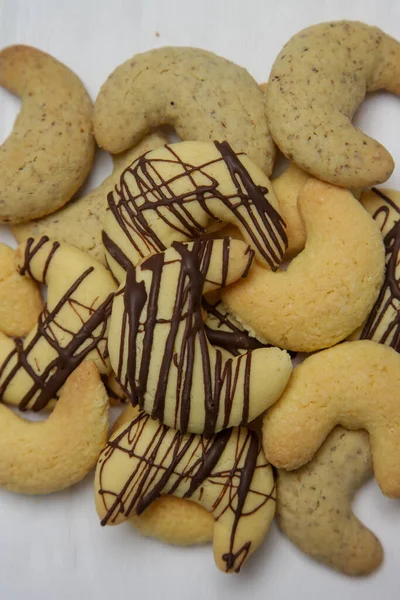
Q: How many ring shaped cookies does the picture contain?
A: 0